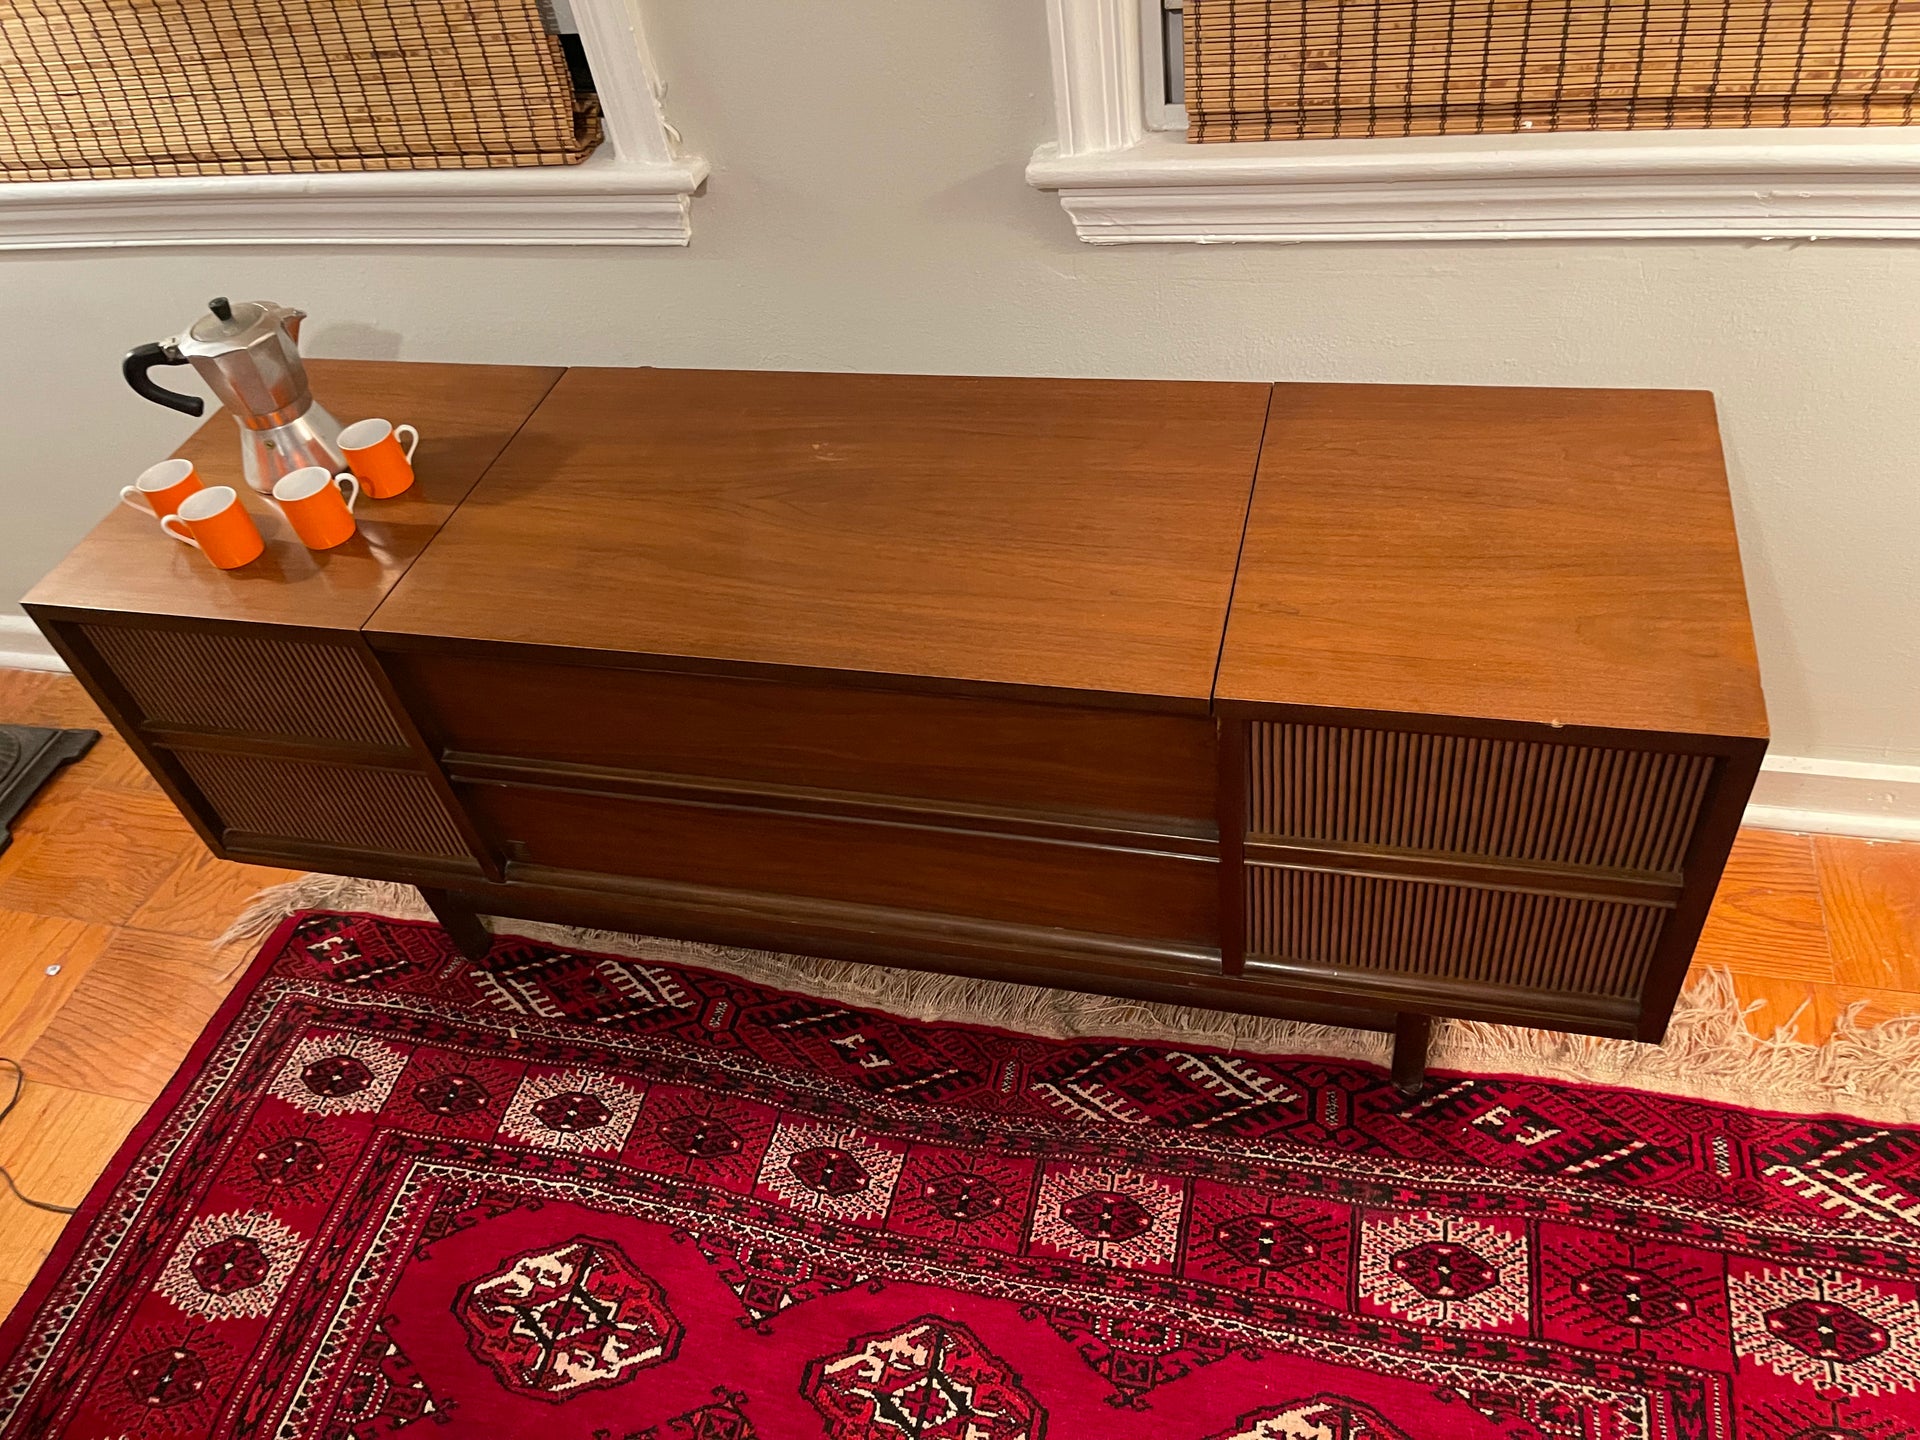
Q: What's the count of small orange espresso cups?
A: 4